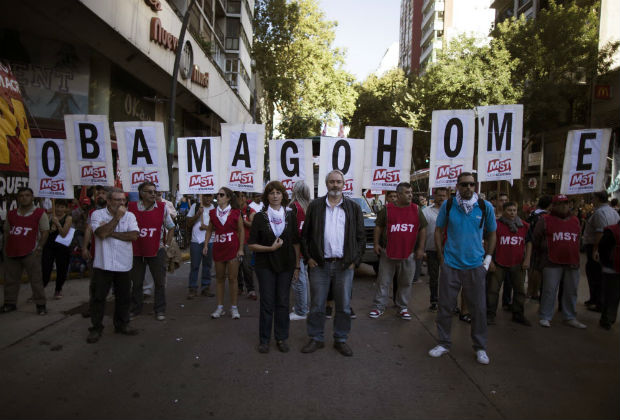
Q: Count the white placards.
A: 11